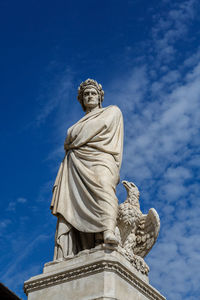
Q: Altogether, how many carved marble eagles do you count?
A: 1